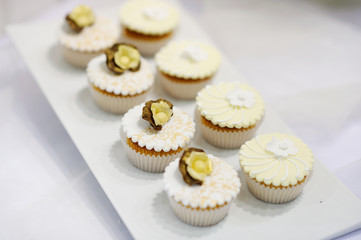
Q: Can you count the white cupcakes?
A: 4